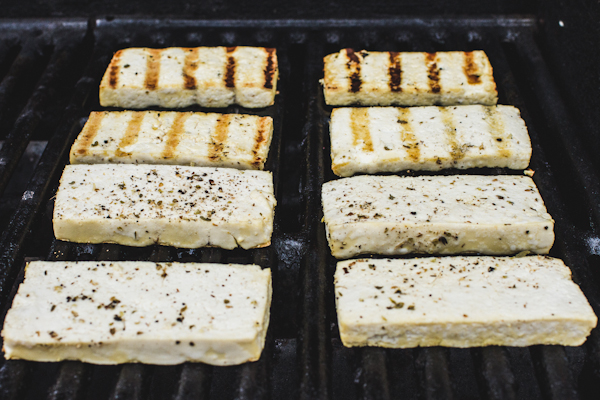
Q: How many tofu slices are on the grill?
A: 8